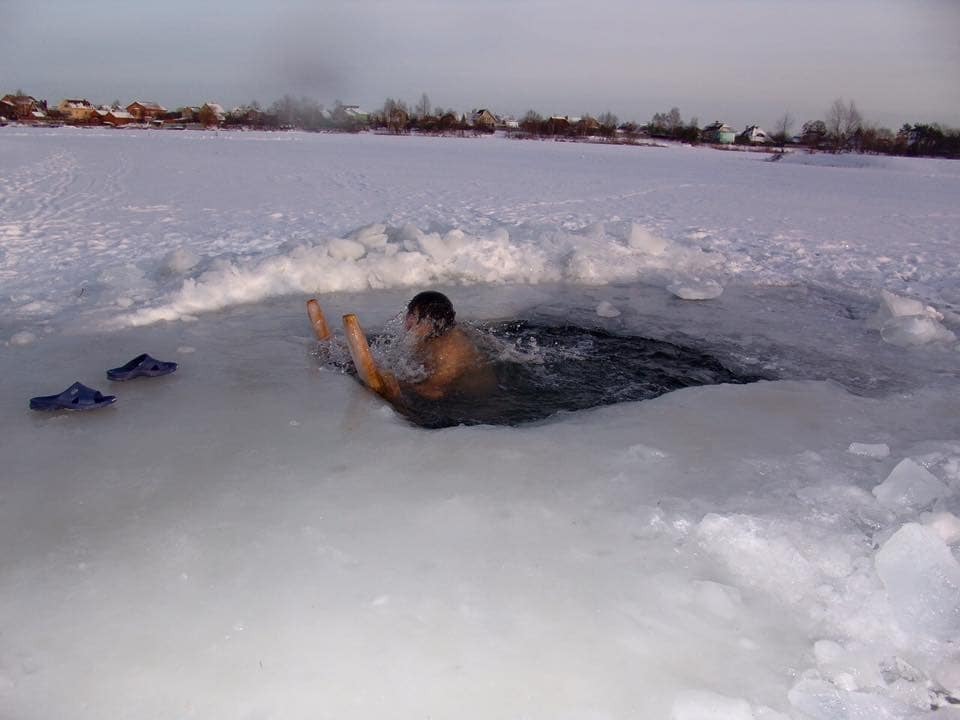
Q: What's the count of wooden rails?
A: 2